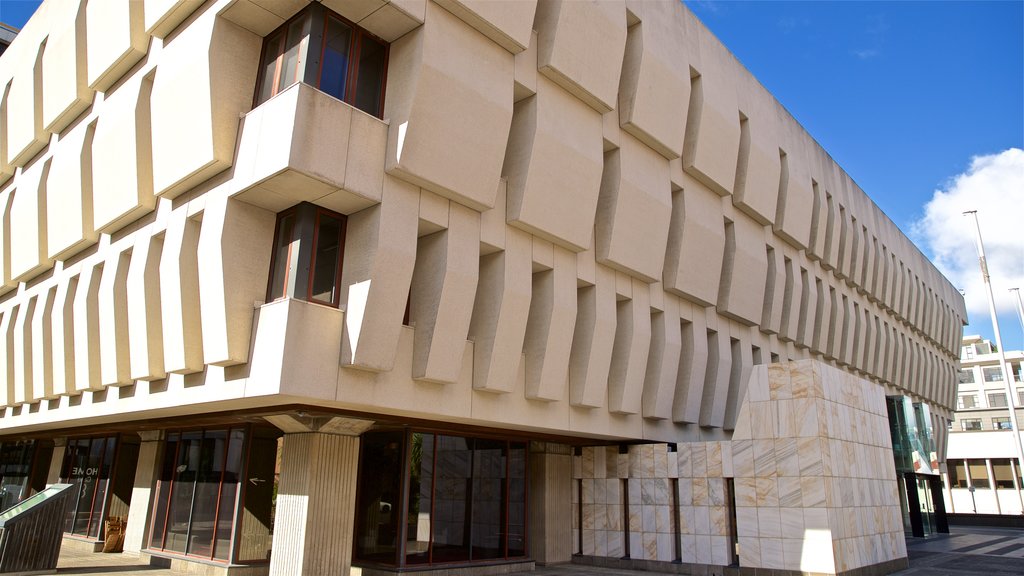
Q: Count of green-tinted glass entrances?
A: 1